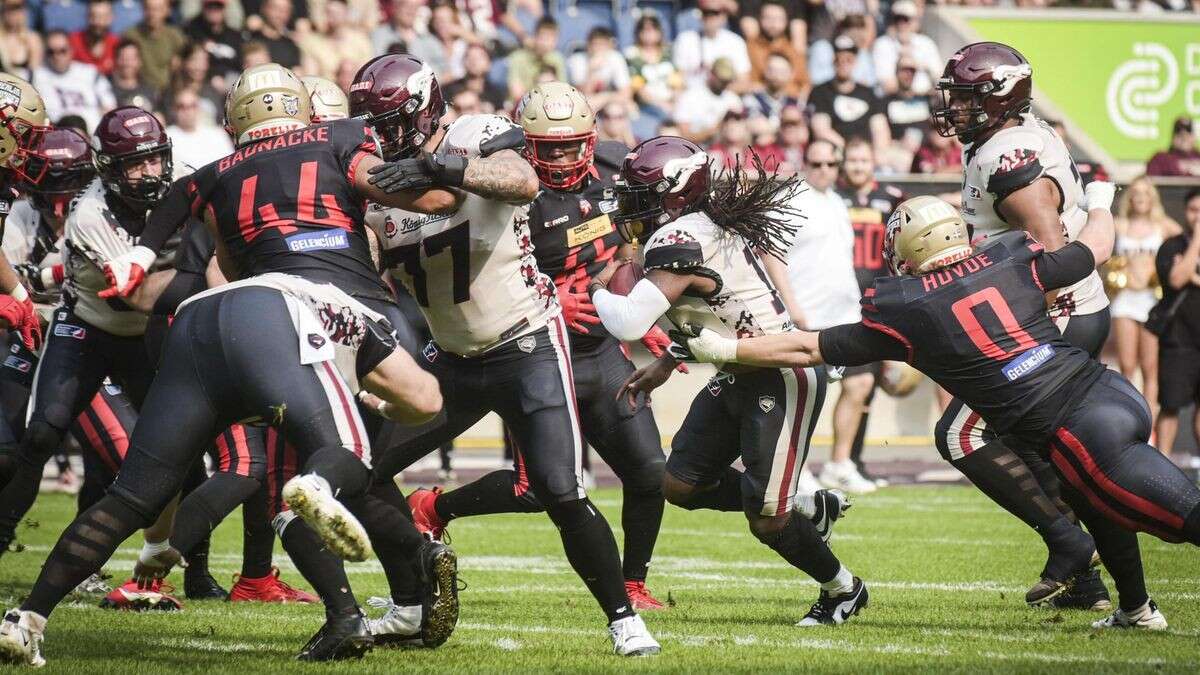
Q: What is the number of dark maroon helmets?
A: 5